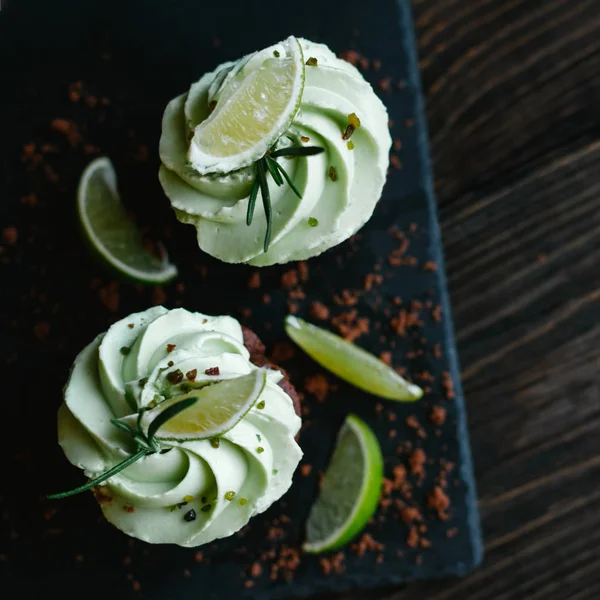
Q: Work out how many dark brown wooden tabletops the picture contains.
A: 1